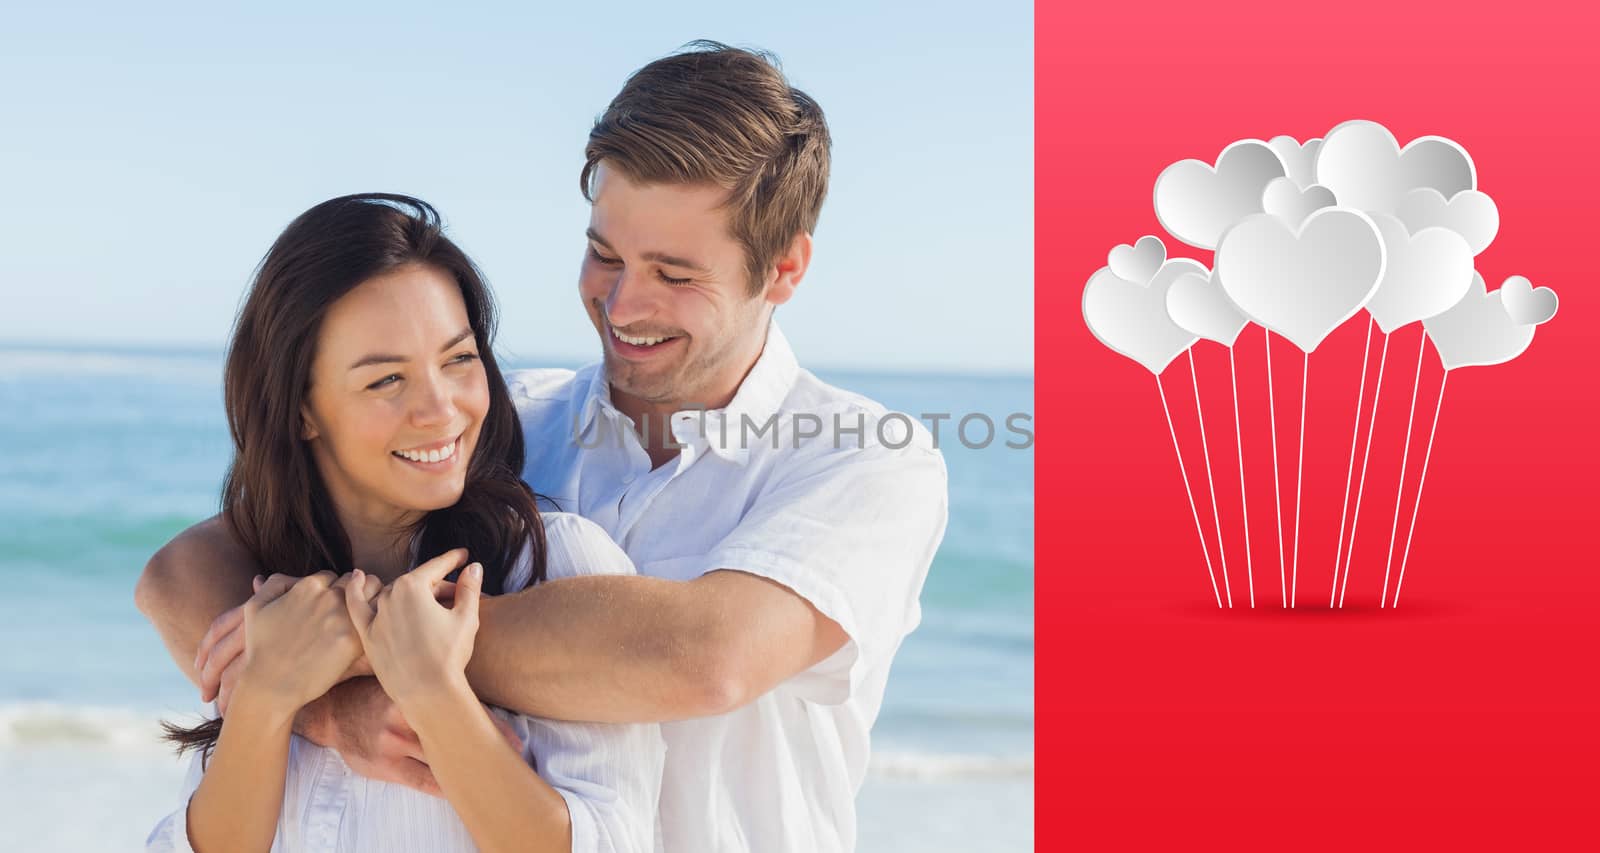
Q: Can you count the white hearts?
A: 12